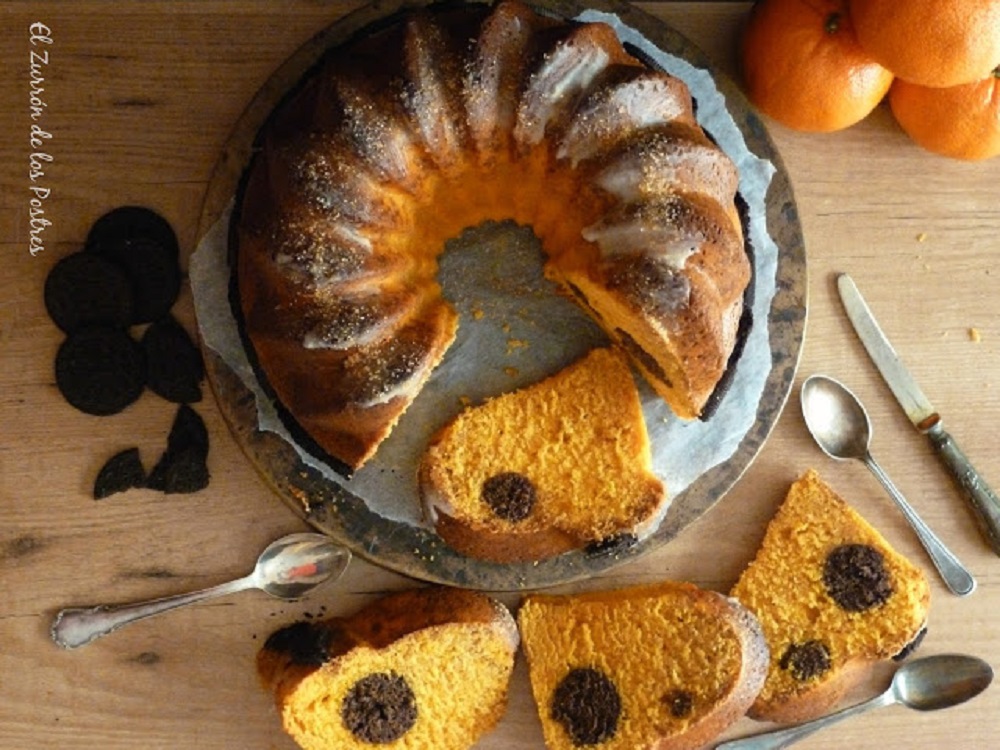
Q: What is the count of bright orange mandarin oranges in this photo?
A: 3